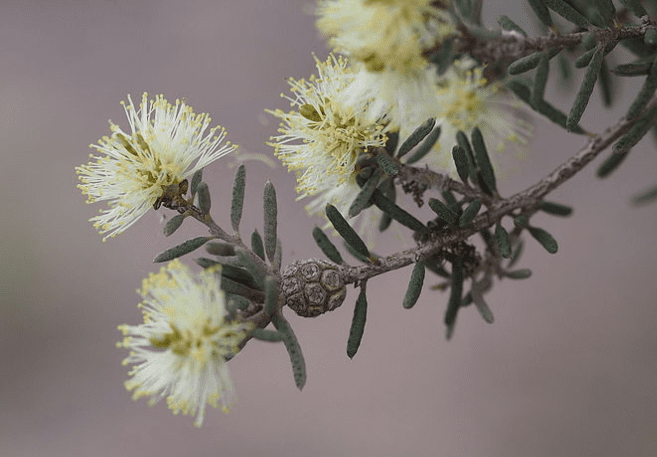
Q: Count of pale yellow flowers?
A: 5